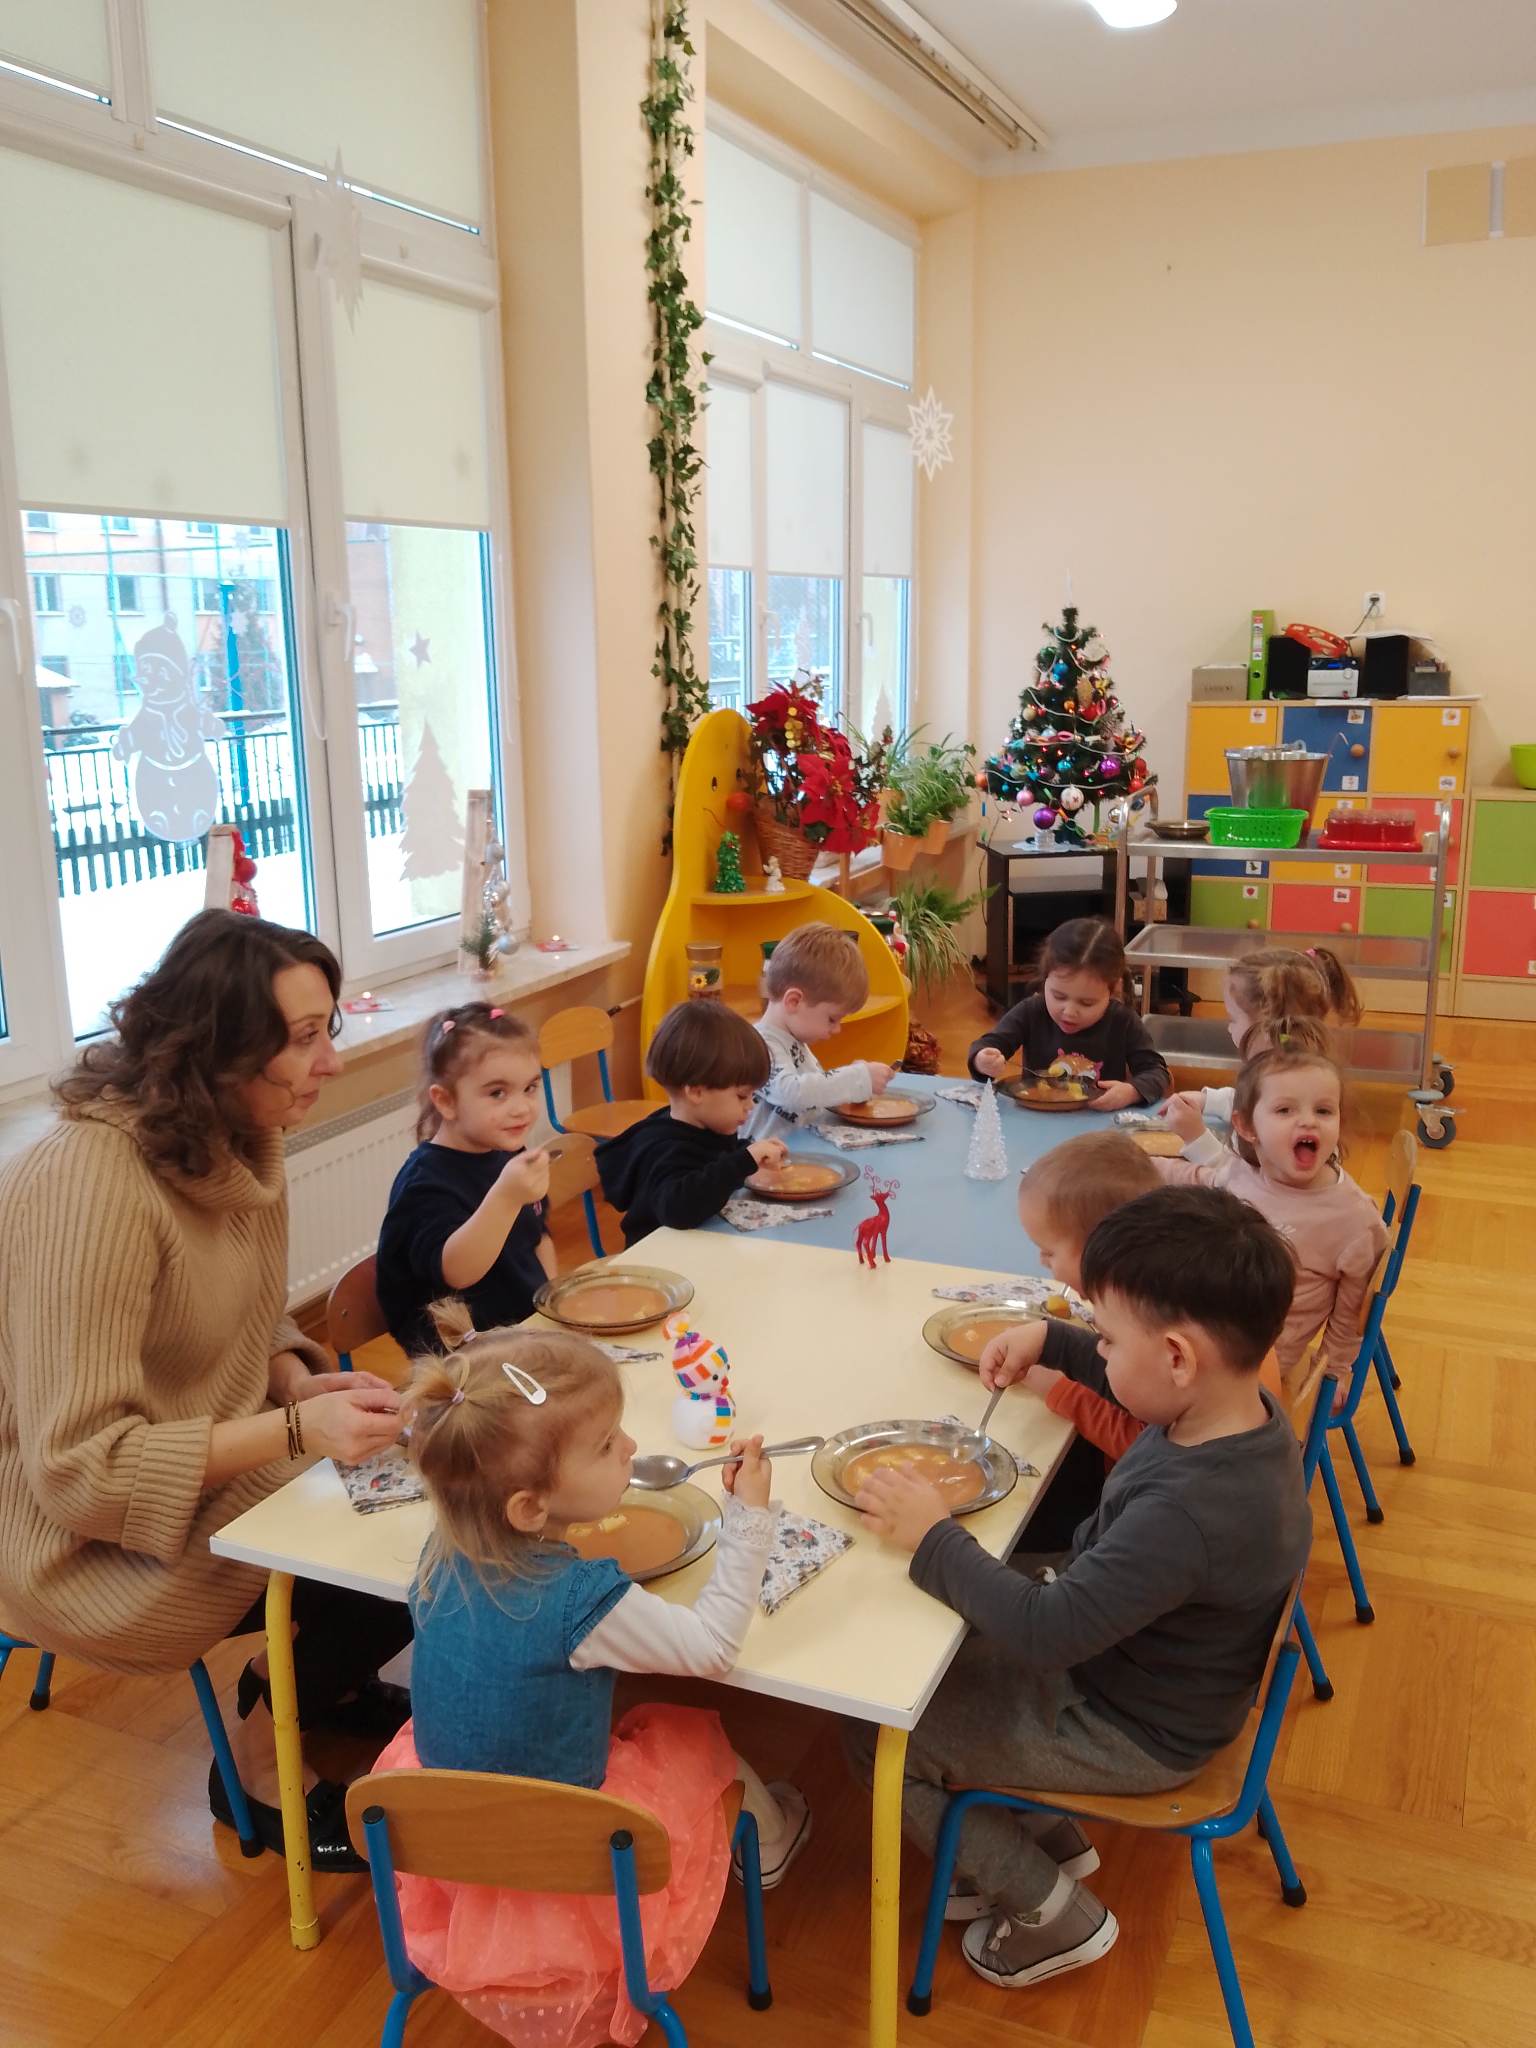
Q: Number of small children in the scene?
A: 9